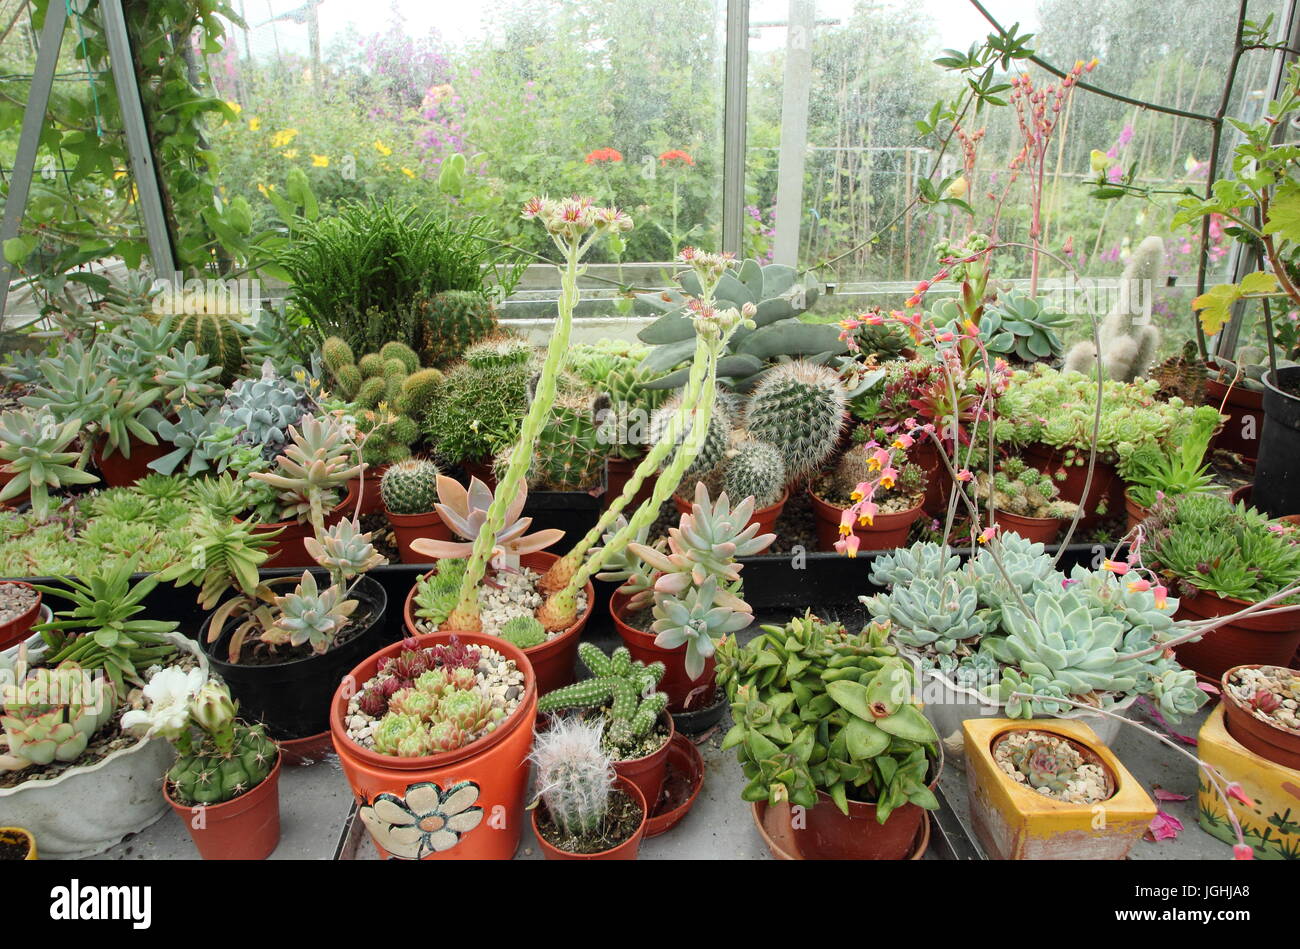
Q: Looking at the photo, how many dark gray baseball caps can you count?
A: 0